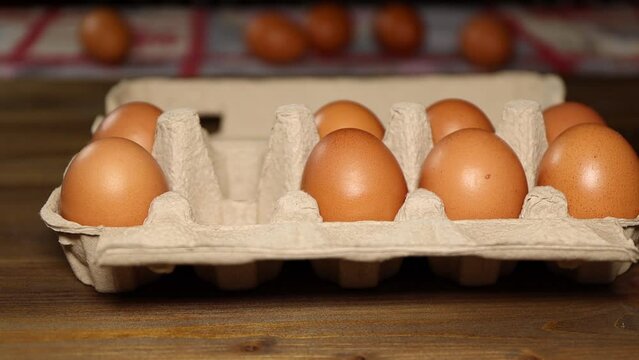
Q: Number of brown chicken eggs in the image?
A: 13